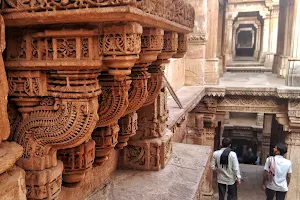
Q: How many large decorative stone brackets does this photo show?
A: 4